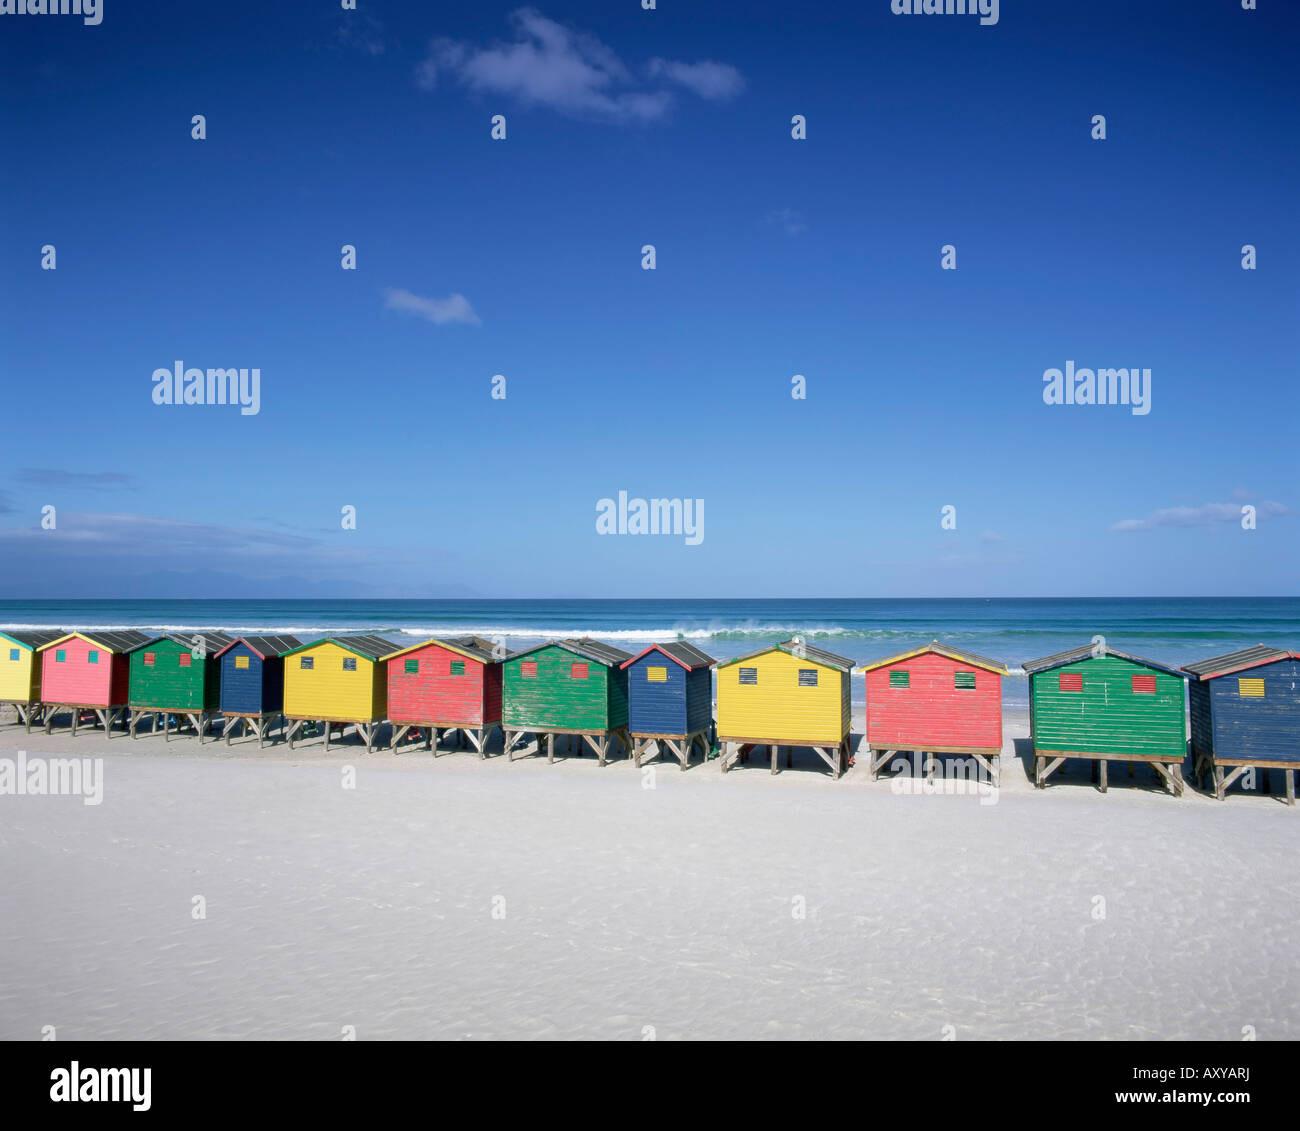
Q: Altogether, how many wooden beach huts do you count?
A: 12